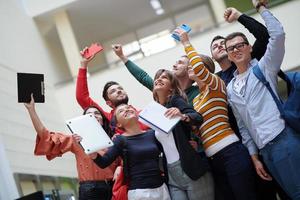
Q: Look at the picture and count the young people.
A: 8